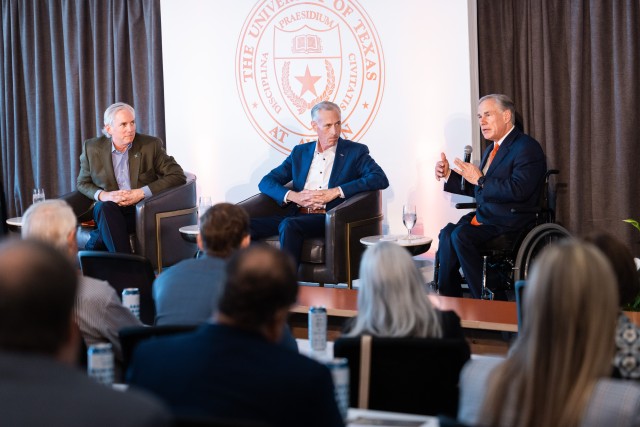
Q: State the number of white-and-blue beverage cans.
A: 4